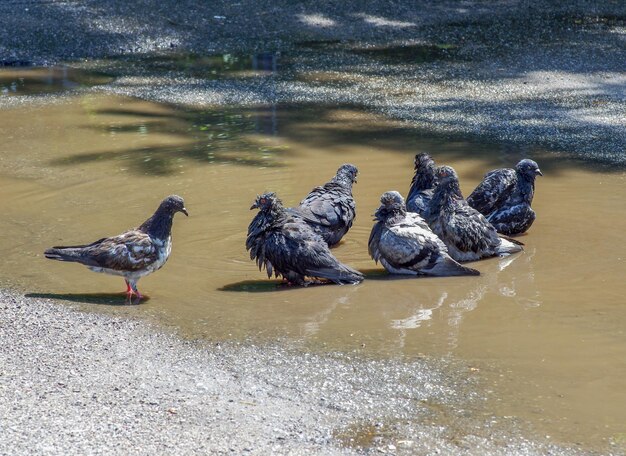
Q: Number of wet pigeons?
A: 6